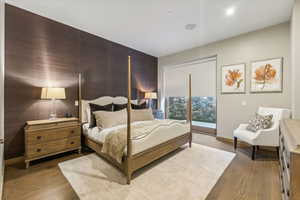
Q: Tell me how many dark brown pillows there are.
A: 3